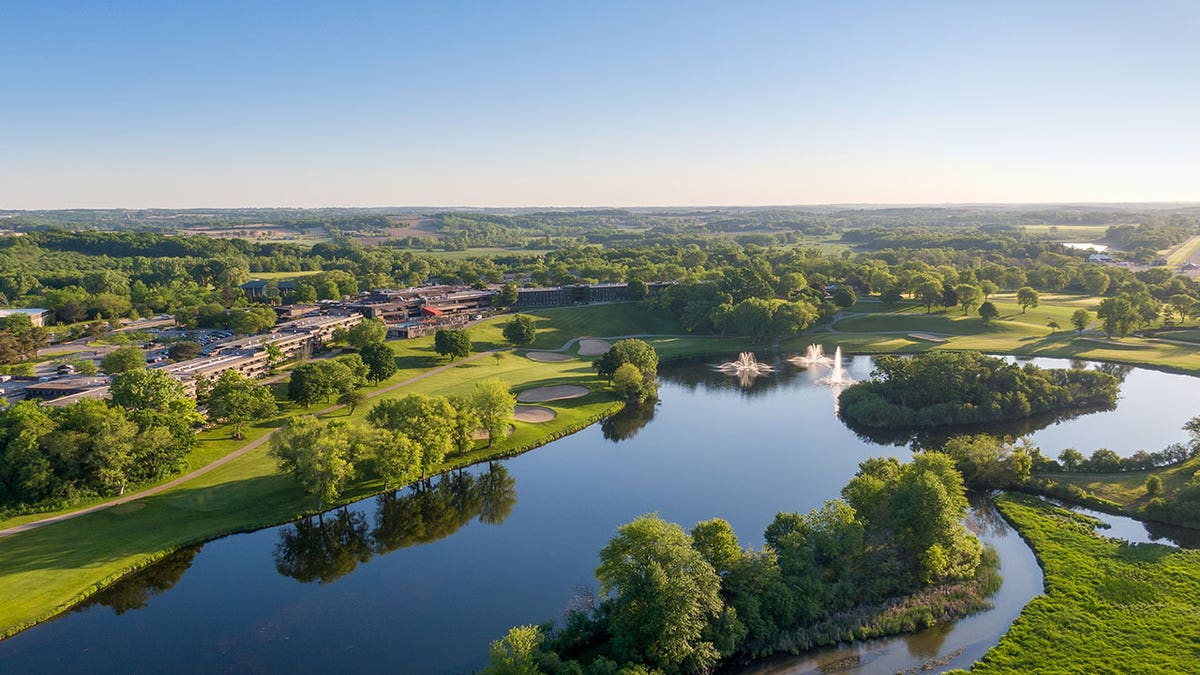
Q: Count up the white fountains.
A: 3